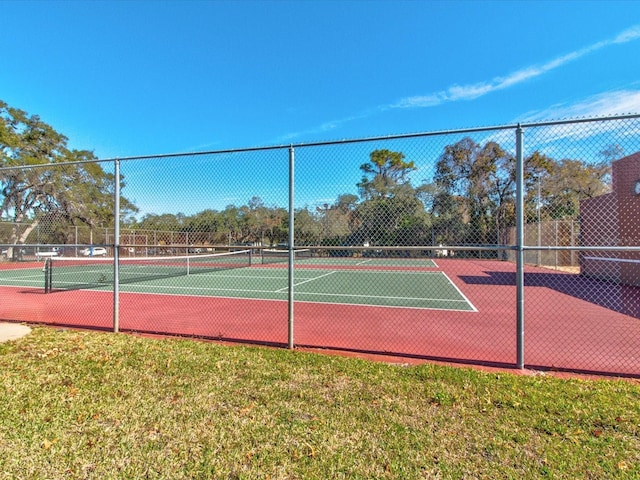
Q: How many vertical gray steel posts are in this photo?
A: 3